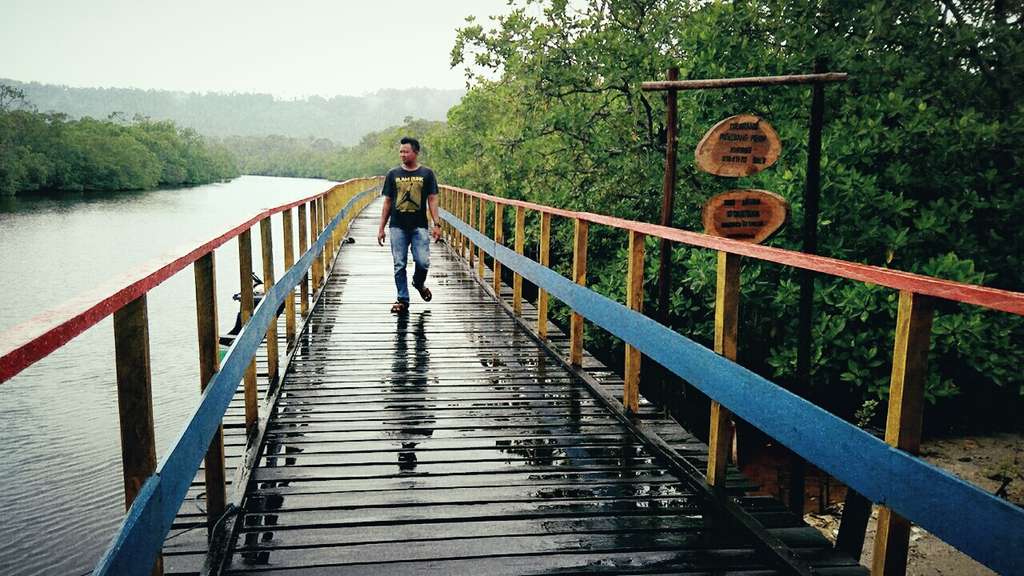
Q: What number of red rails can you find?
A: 2